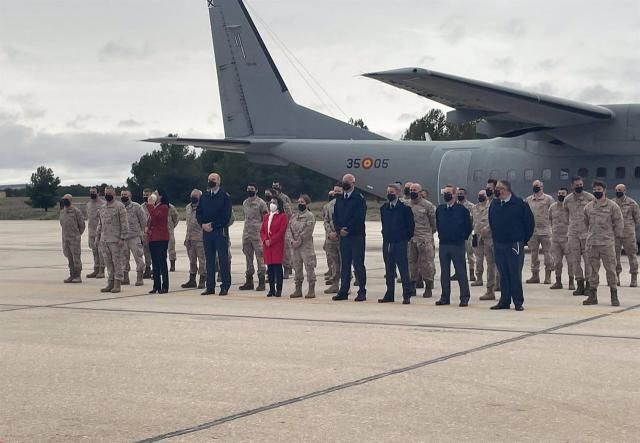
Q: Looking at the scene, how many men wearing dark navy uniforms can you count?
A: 5